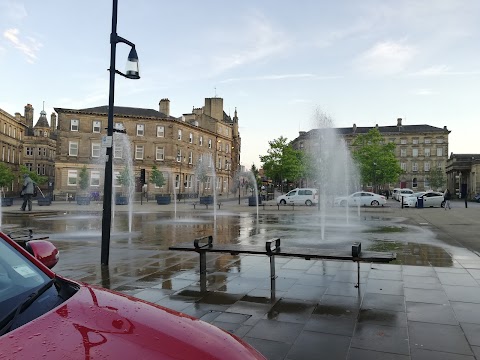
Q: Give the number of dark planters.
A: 7